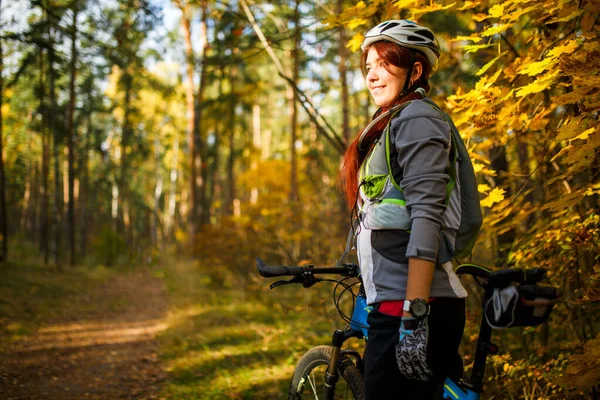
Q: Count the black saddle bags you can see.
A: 1